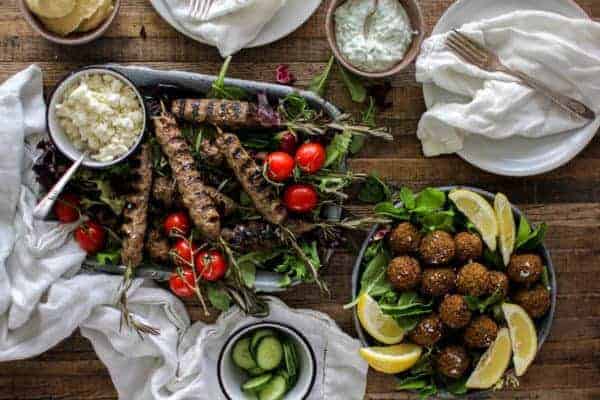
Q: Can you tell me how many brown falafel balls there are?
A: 13